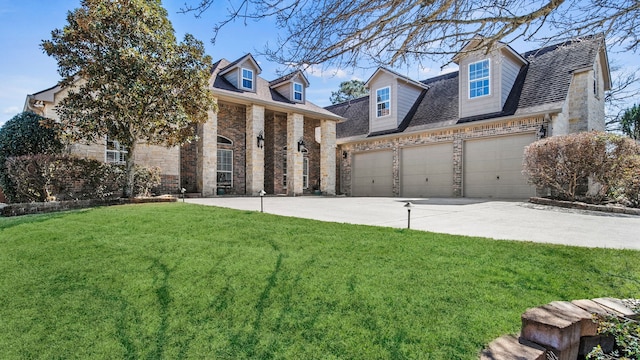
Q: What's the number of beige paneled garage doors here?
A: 3